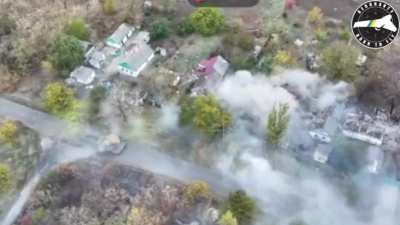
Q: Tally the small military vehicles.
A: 1